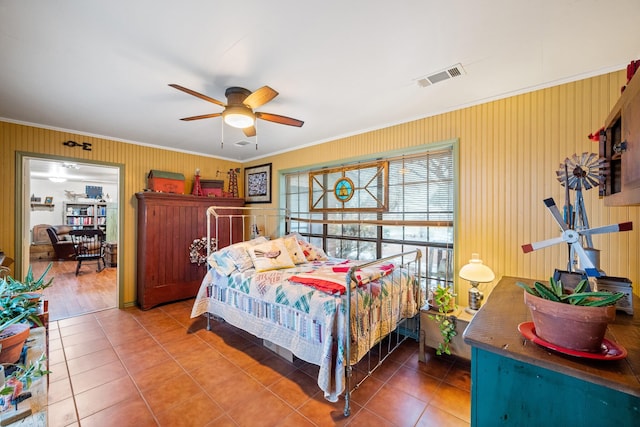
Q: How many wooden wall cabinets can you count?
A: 1